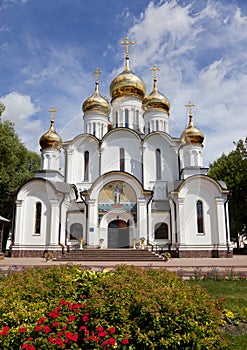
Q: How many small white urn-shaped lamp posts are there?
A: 4